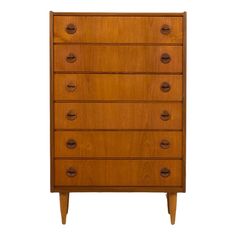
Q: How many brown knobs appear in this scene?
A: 12